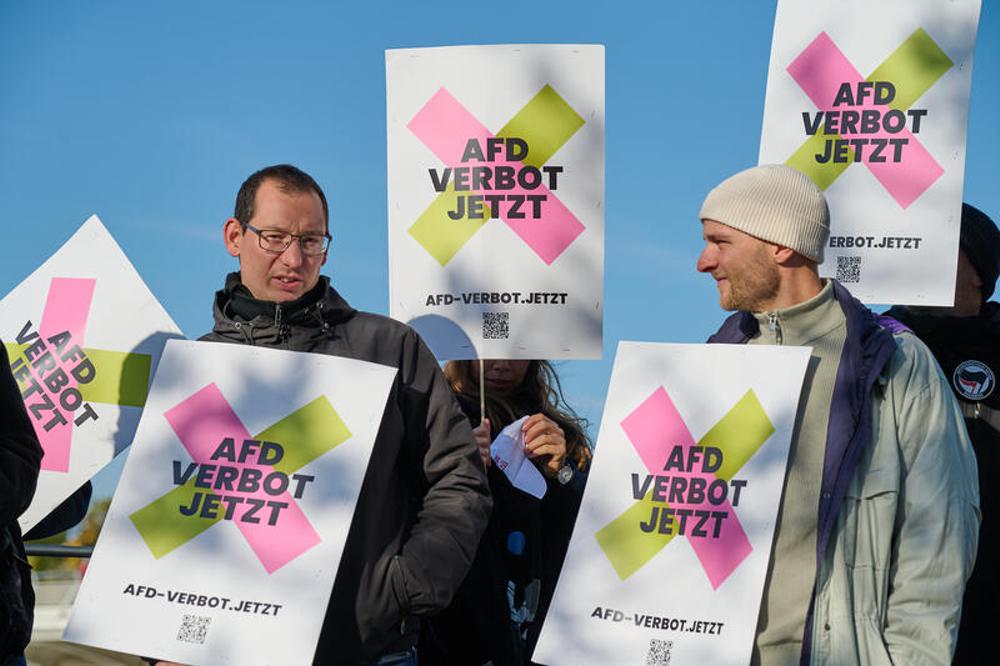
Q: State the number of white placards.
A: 5